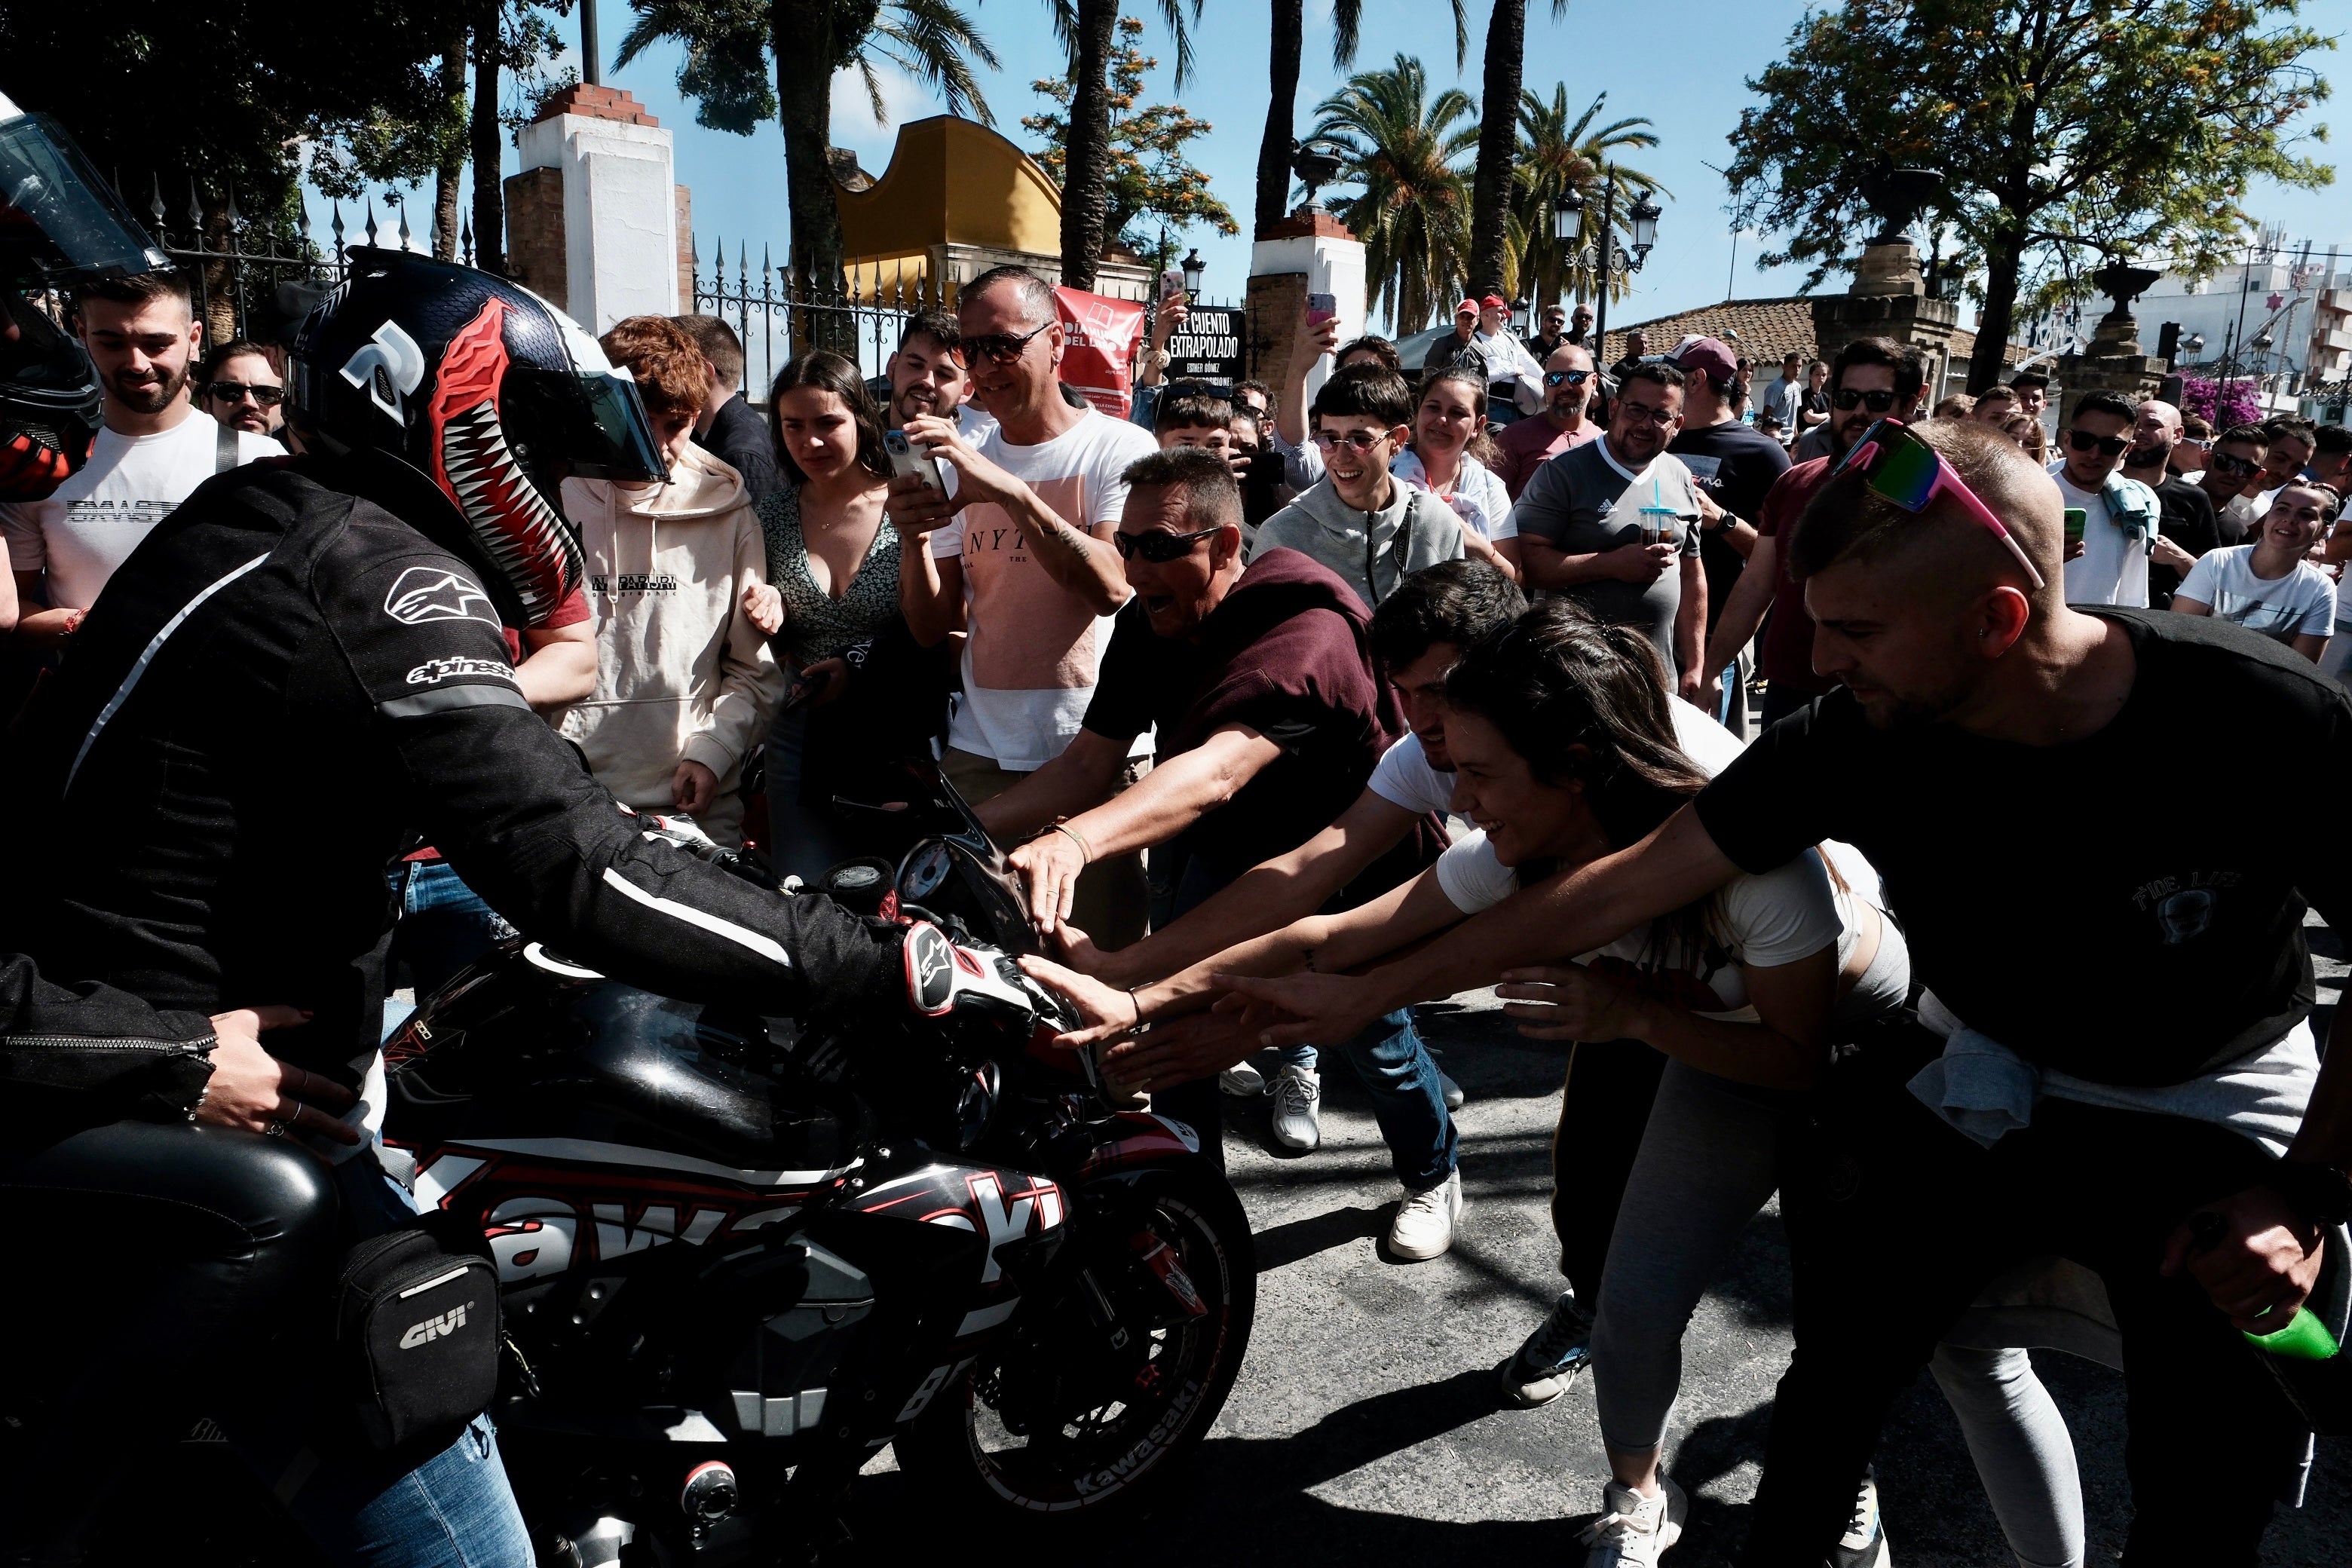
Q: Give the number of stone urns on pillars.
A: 3